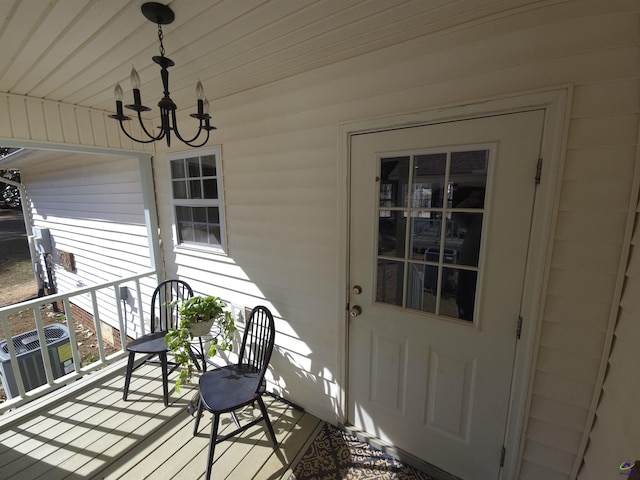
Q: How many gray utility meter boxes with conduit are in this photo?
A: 1